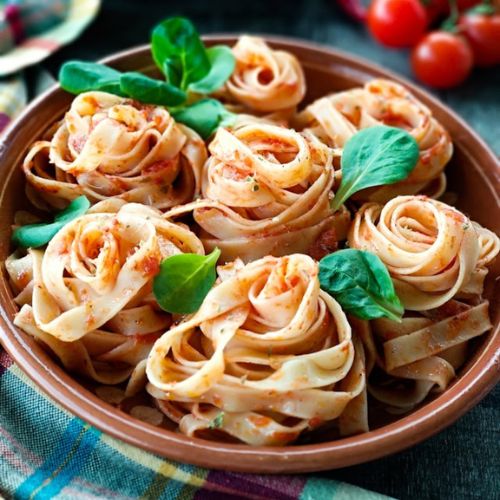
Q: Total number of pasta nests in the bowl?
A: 7